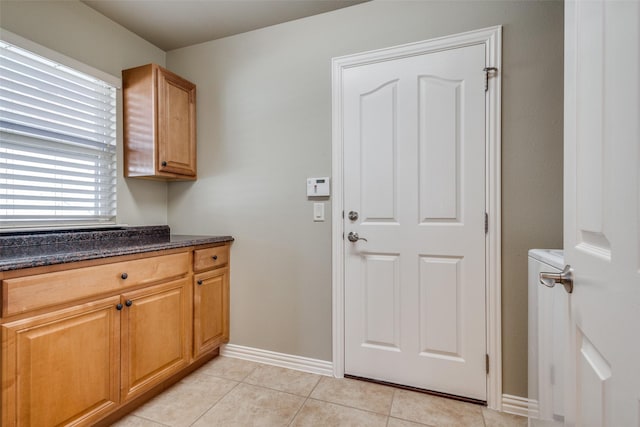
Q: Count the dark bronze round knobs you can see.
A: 6